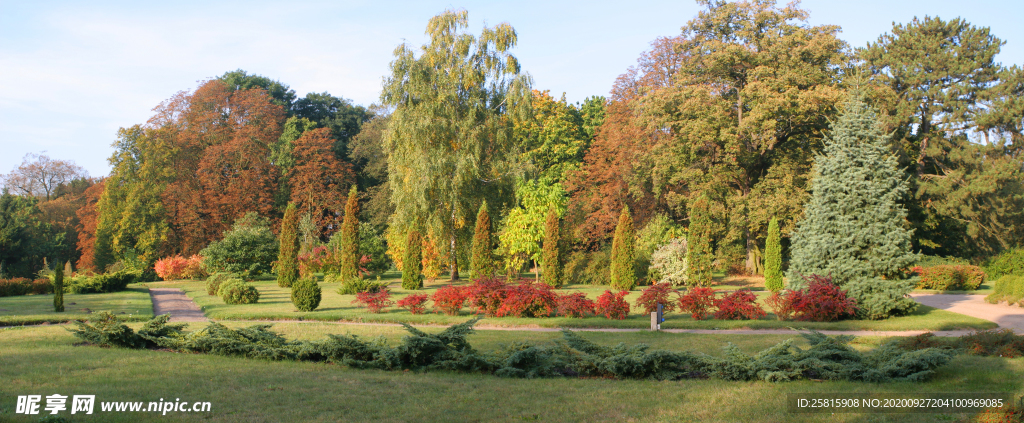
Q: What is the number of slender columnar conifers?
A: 9